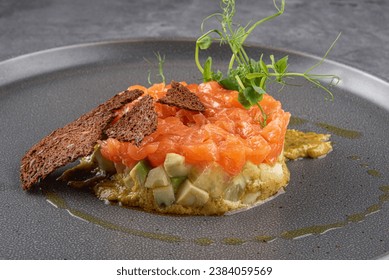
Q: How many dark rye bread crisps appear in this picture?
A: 3